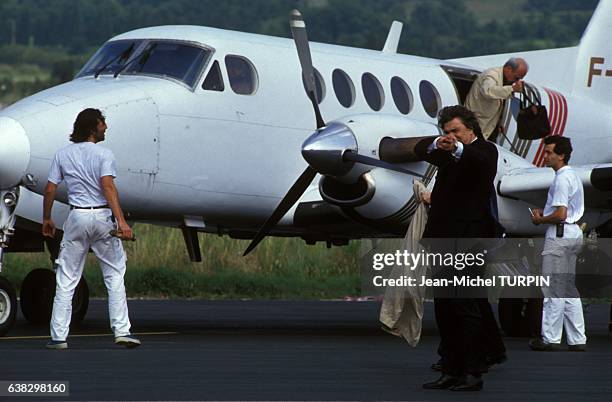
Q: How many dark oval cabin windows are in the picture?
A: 5